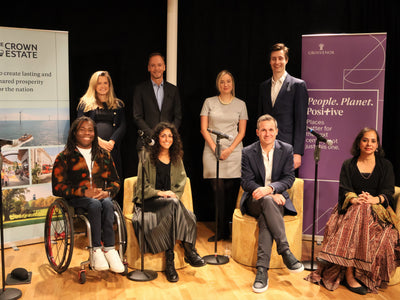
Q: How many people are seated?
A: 4